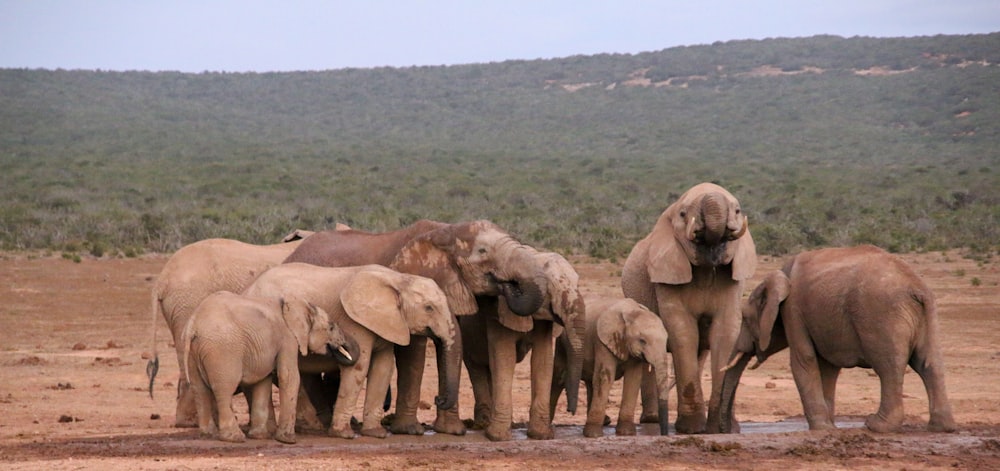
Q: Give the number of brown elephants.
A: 8